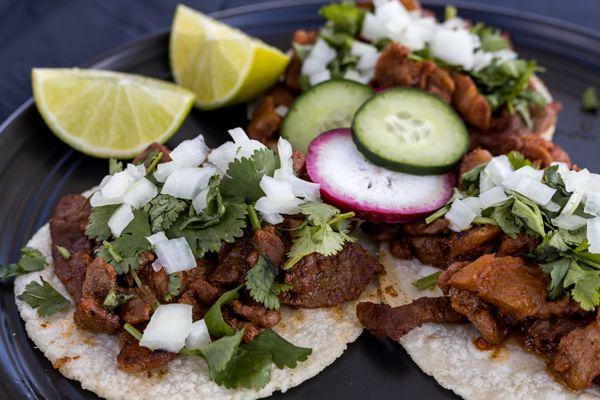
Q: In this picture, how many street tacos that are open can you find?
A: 3